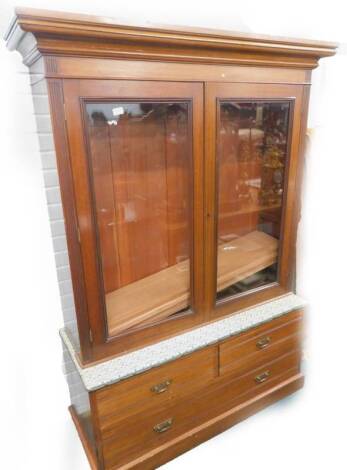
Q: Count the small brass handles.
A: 4